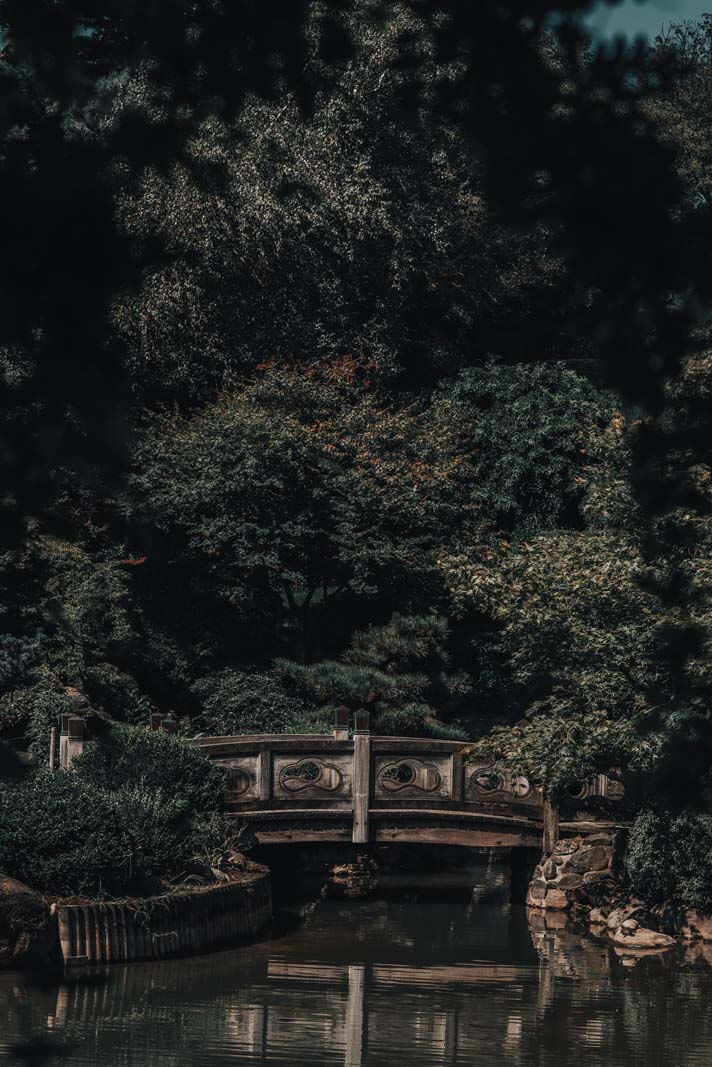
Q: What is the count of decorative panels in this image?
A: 5